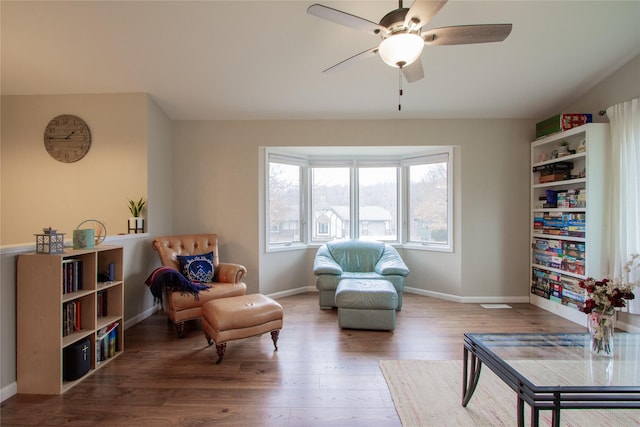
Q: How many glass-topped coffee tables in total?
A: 1